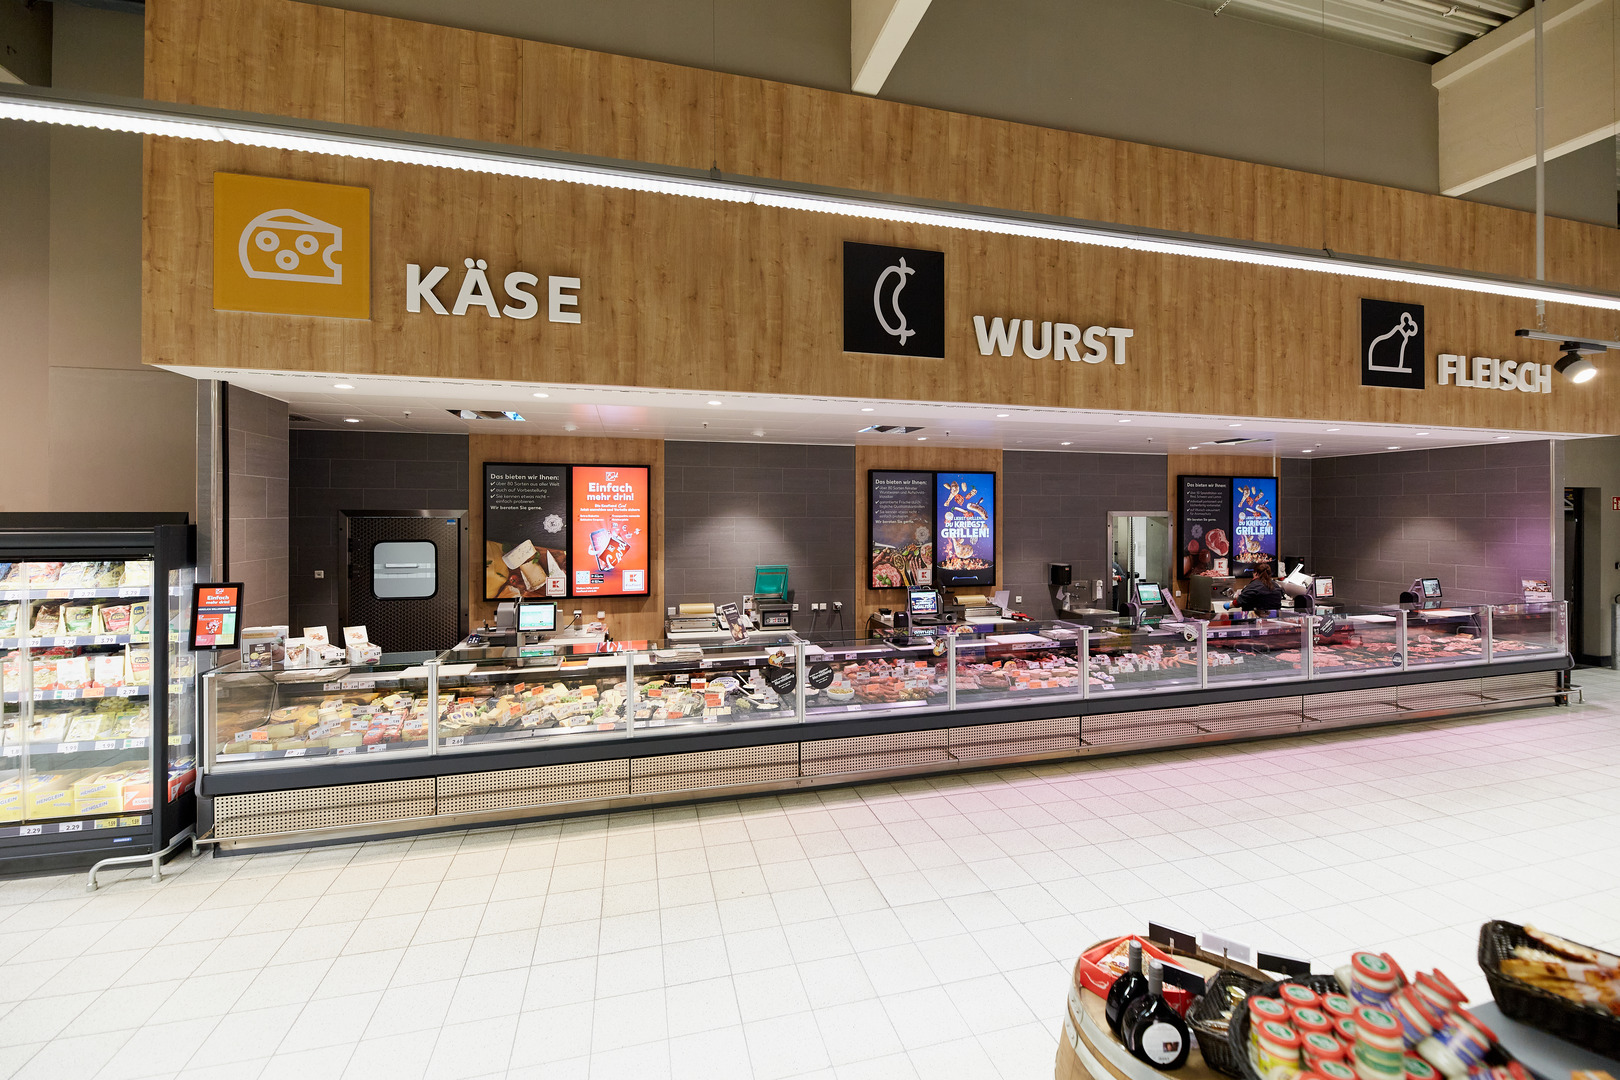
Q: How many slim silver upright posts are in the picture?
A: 11